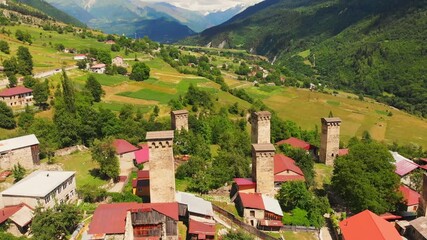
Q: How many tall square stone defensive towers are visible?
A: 5